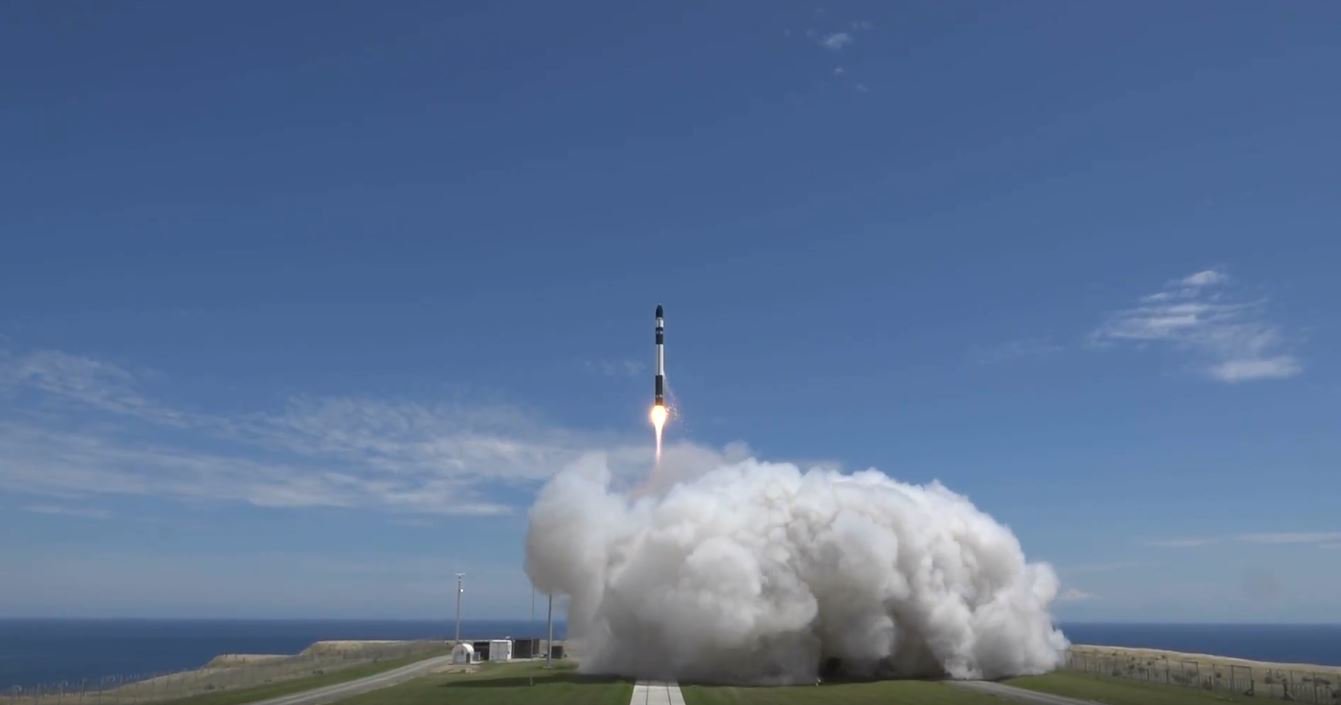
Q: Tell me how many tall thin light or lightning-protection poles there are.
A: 3